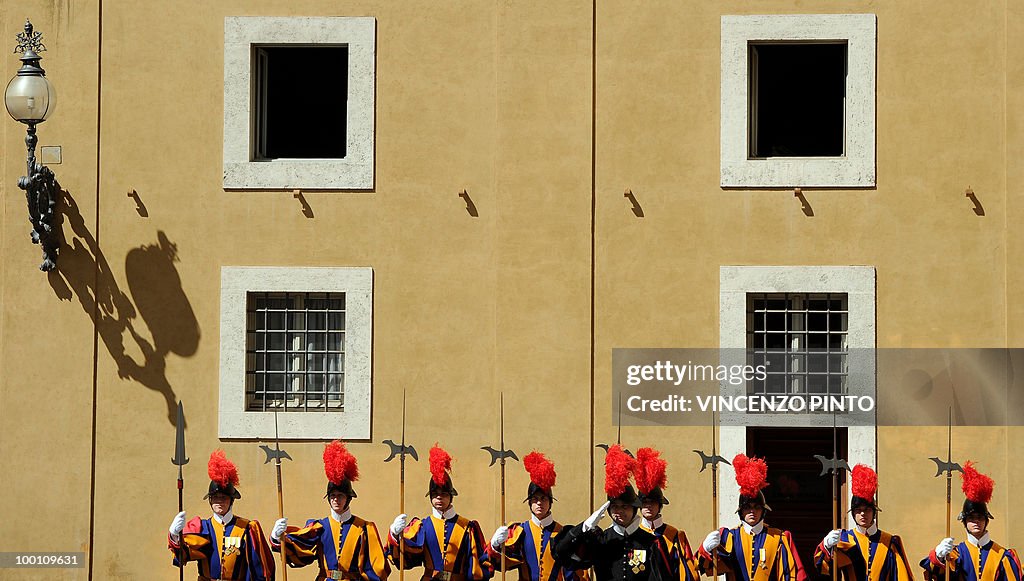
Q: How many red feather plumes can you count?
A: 9